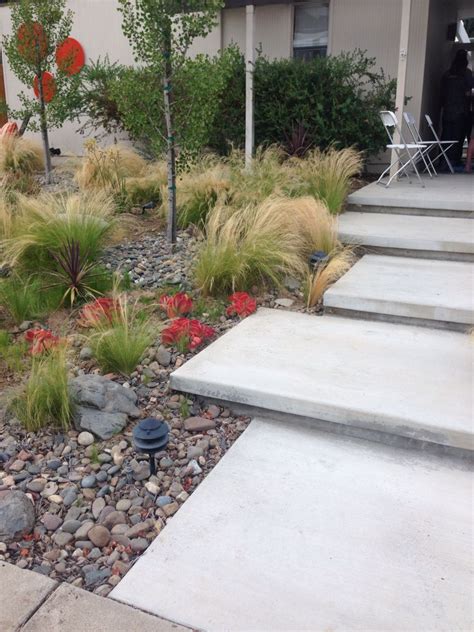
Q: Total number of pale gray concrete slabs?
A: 5